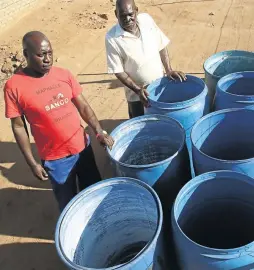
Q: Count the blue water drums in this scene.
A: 7